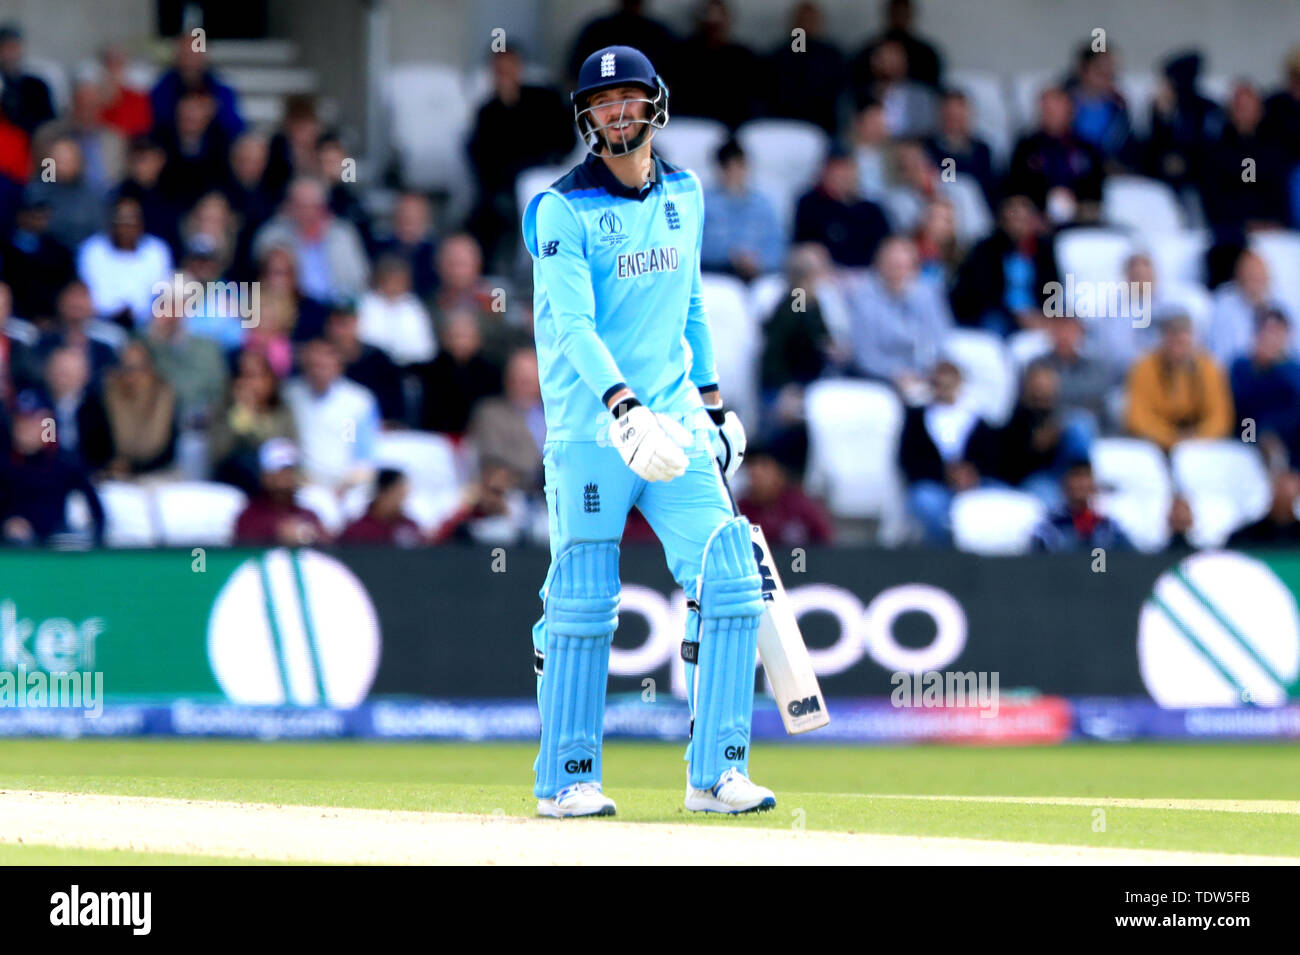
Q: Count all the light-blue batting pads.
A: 2